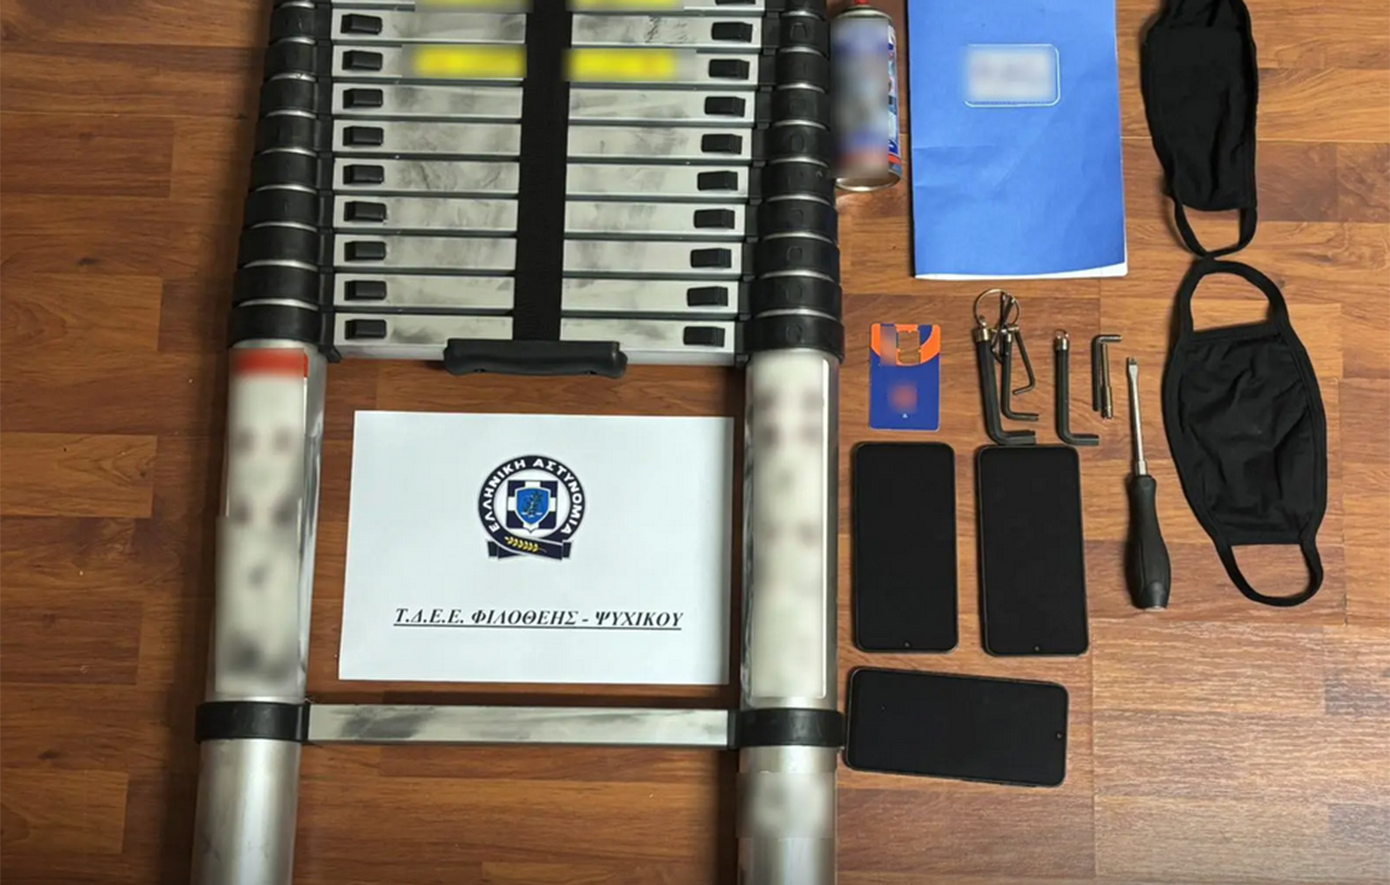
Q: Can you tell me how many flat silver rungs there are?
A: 11